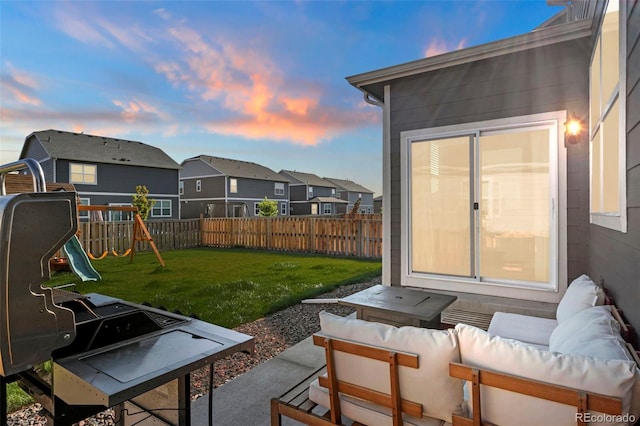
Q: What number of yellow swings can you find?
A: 2